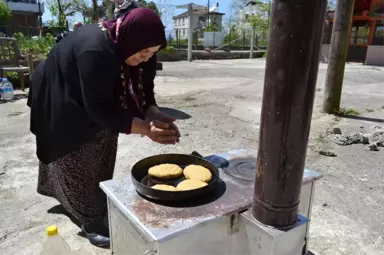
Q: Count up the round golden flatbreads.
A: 4